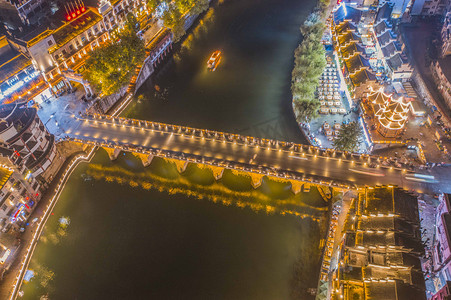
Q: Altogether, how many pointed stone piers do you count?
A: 6